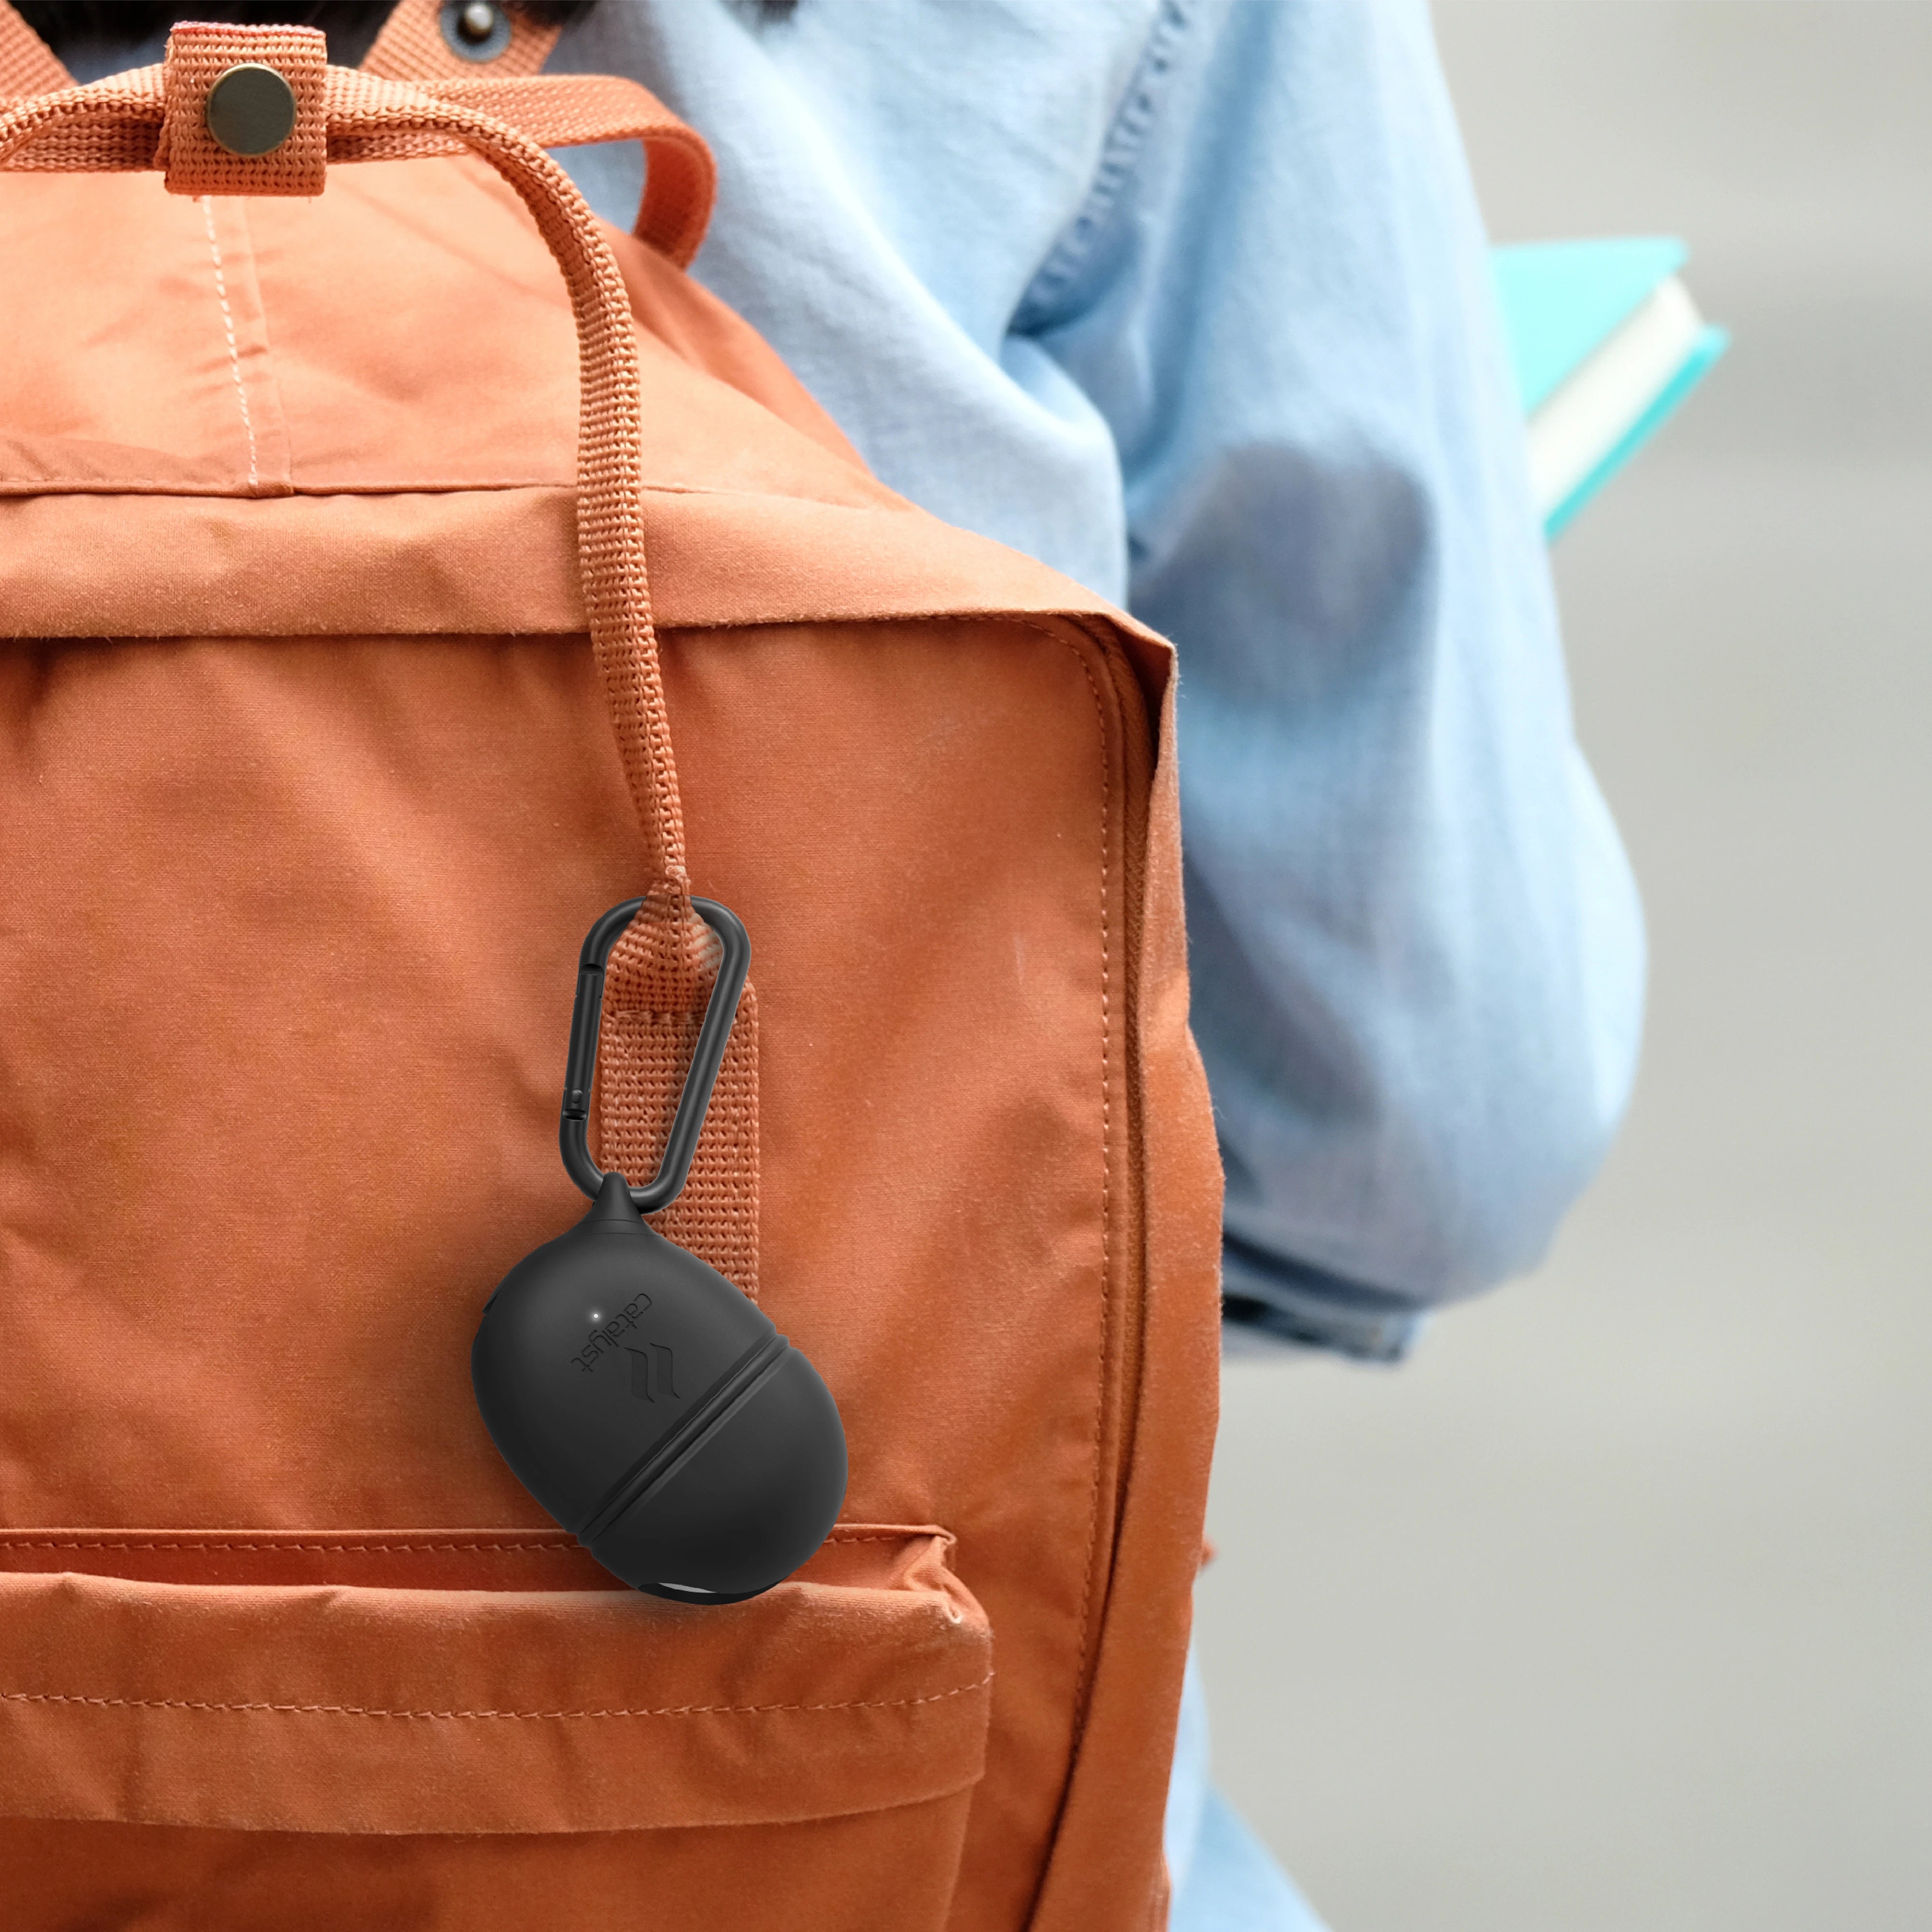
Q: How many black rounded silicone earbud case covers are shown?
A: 1